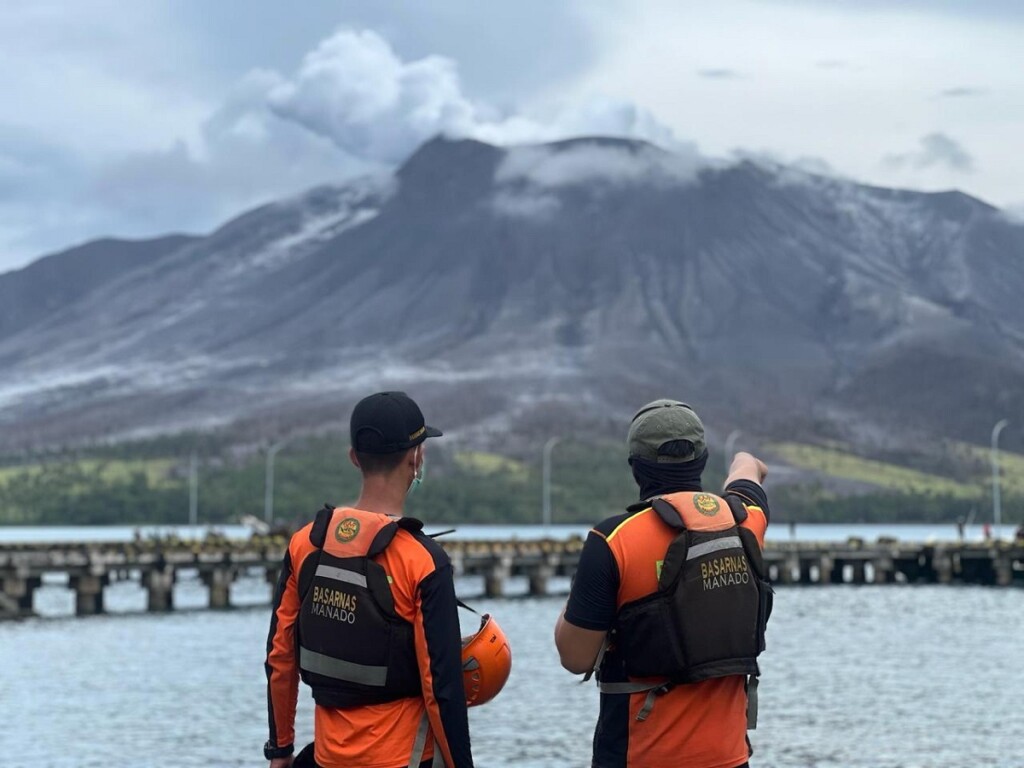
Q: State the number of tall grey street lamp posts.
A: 5